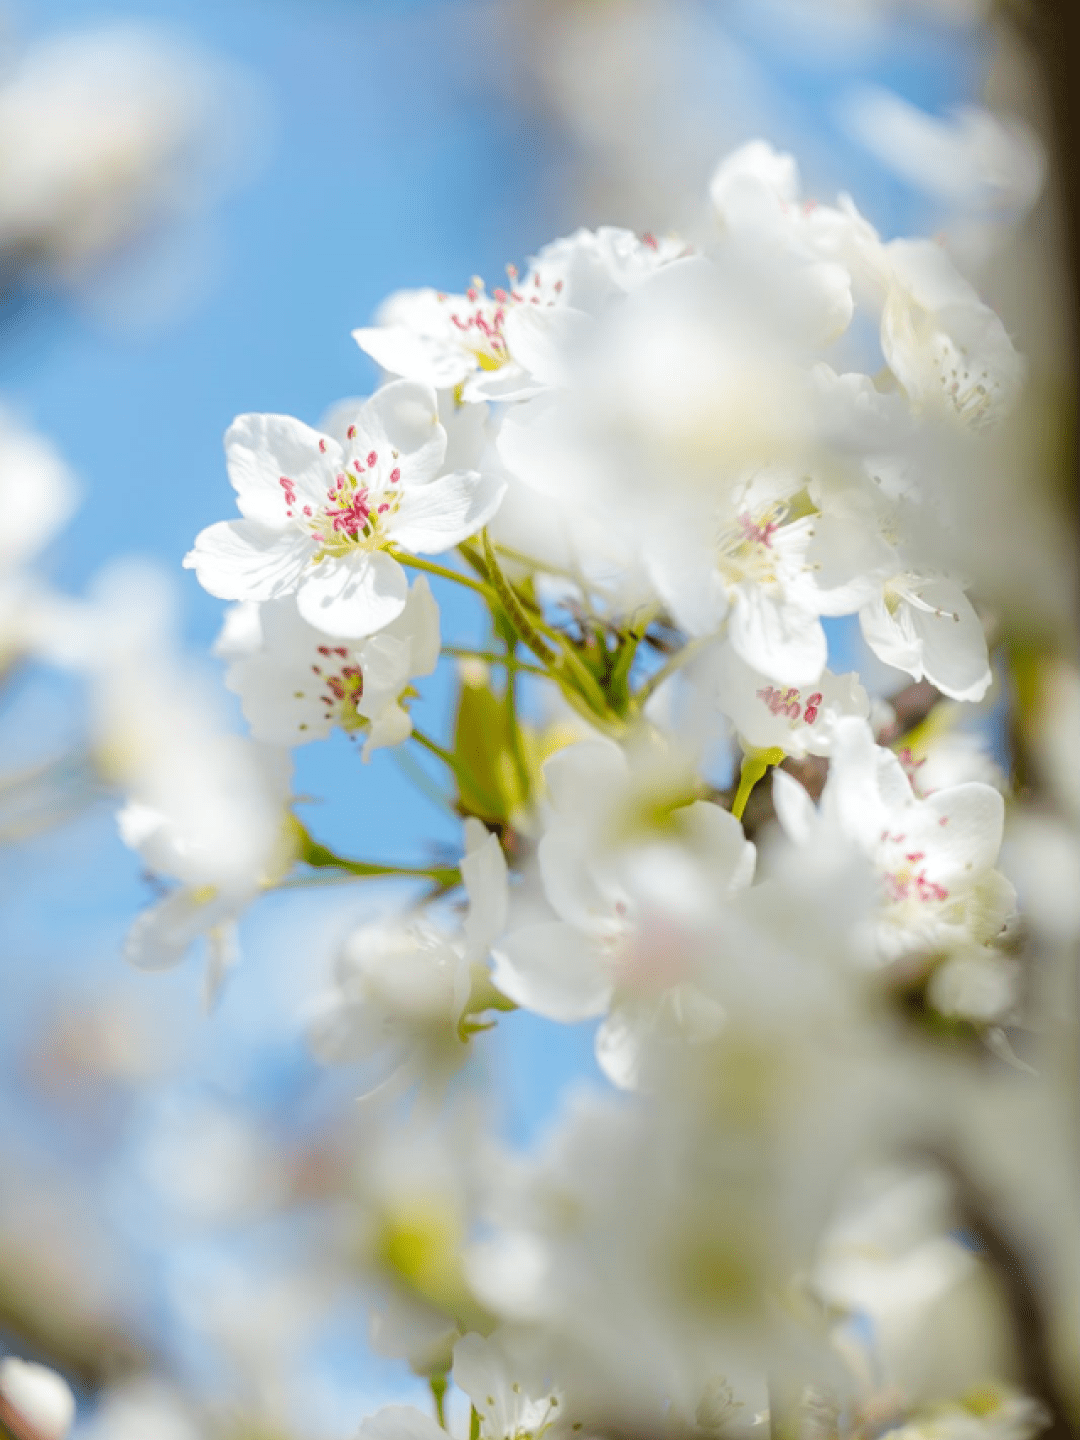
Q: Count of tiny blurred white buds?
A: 1